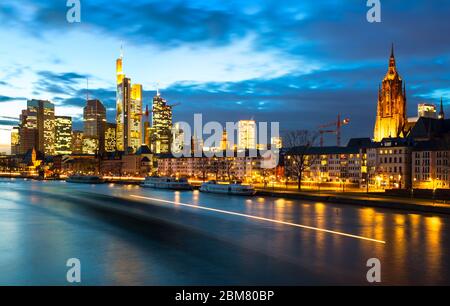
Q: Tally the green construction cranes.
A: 0